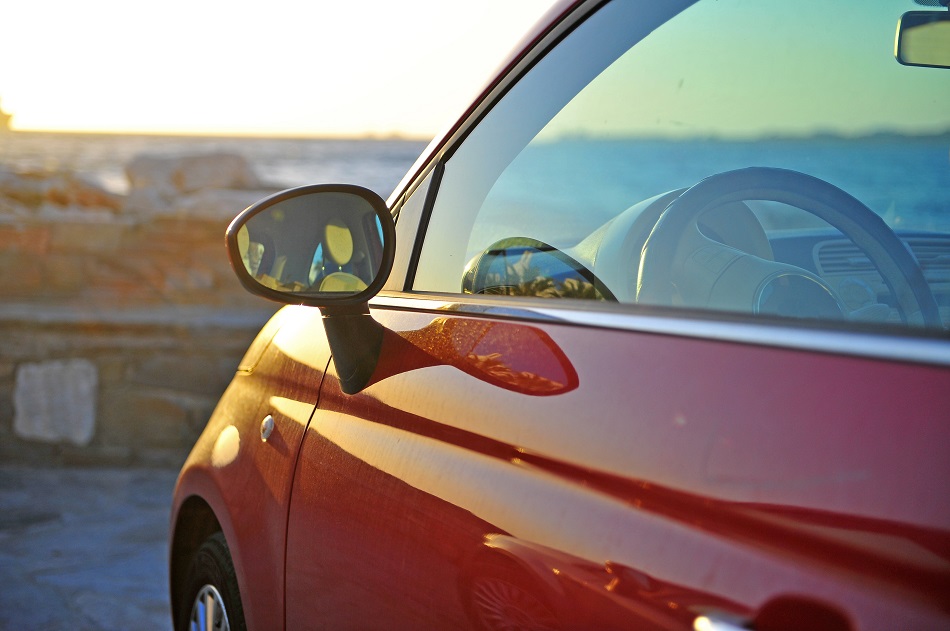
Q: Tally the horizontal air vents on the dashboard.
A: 2